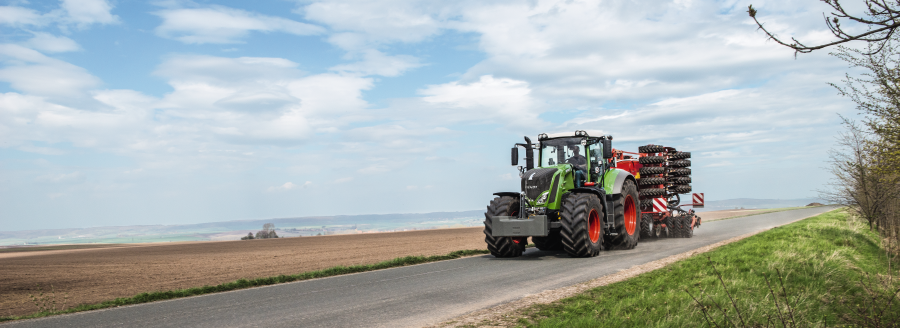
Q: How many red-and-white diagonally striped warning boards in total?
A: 2